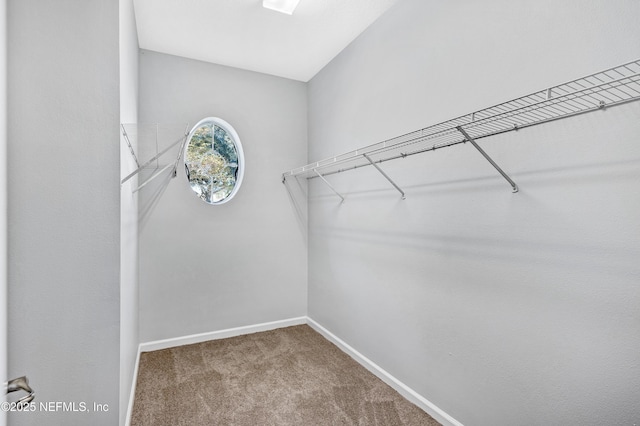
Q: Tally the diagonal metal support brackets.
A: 5